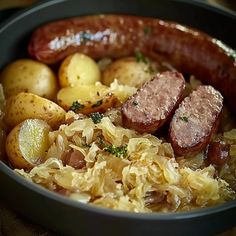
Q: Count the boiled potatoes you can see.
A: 6